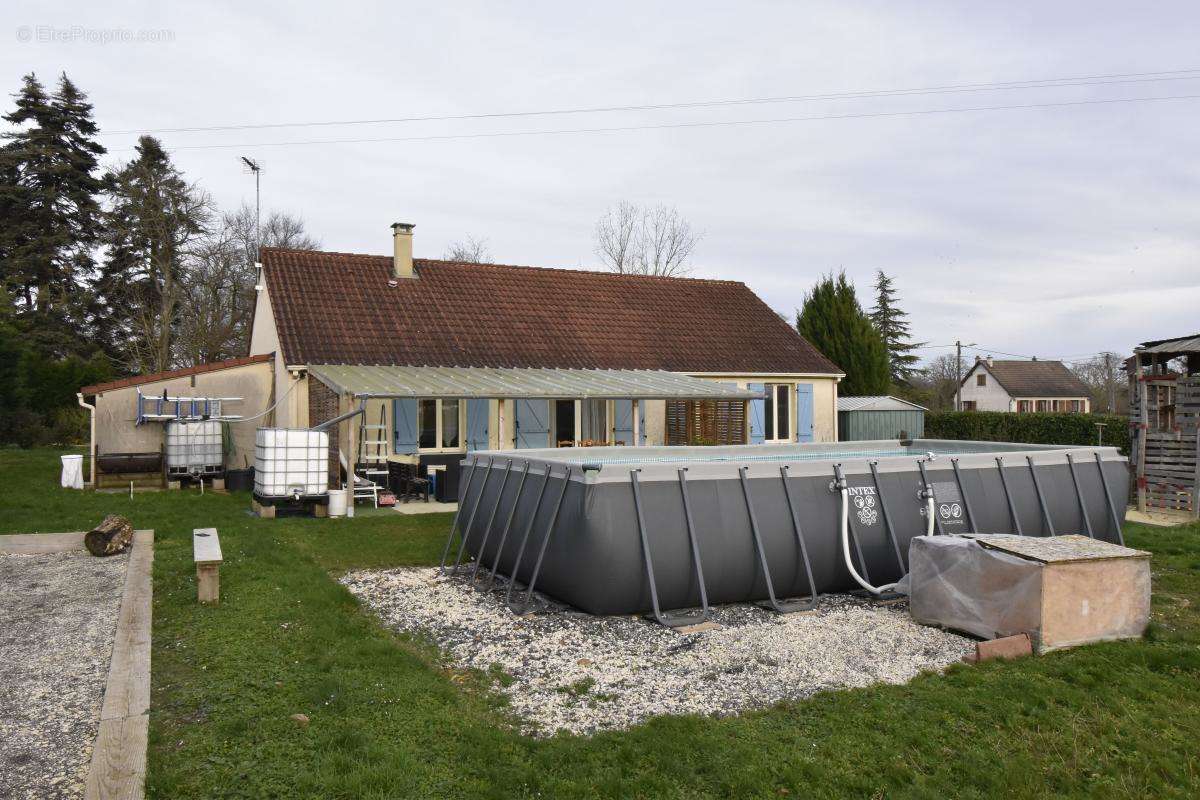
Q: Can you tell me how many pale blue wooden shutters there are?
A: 6